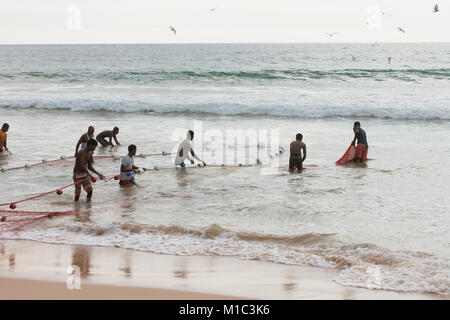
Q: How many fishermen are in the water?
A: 8